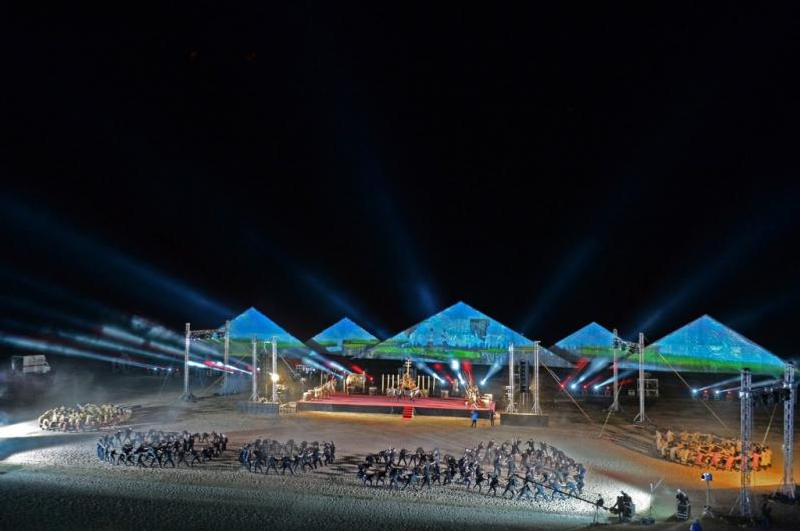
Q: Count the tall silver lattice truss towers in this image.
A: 10